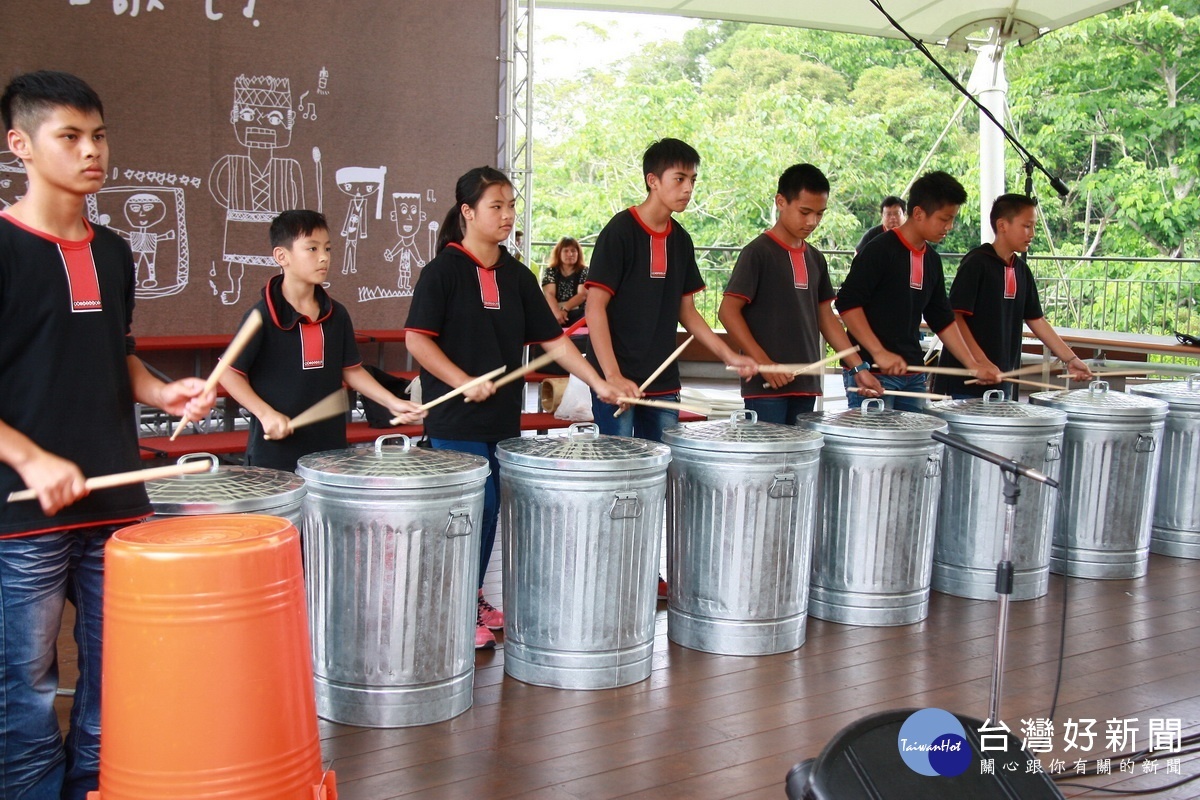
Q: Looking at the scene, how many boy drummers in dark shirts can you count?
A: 6